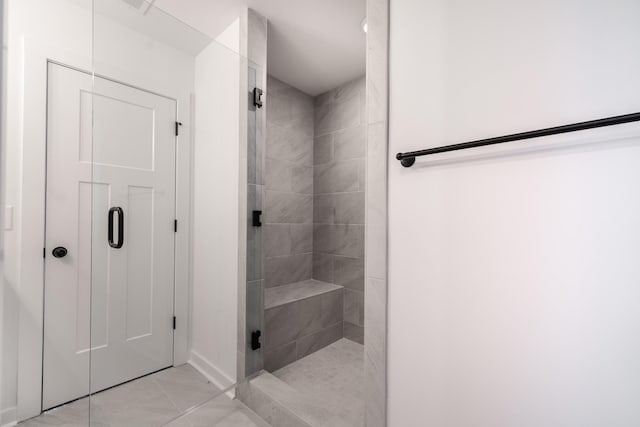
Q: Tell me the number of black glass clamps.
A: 3